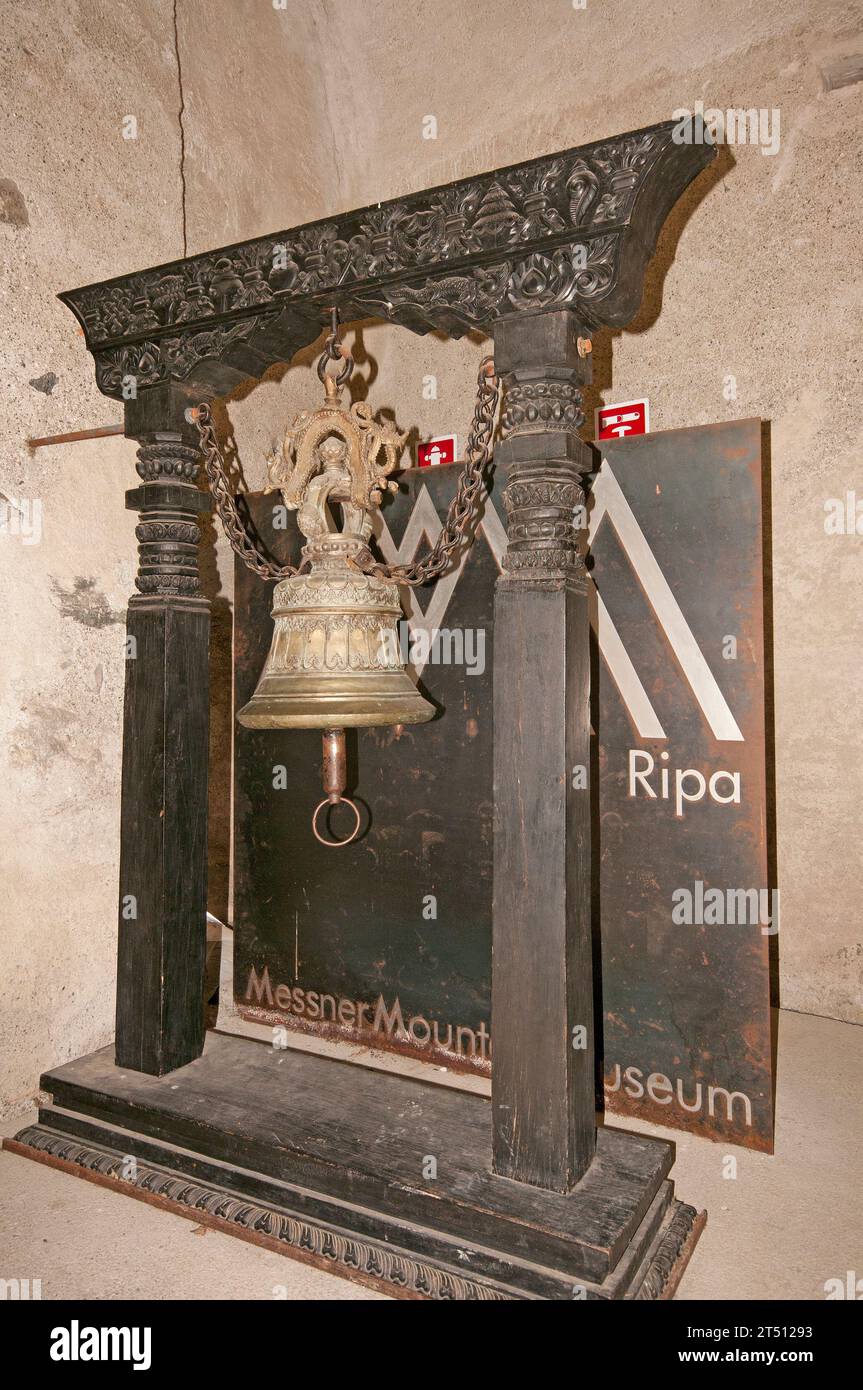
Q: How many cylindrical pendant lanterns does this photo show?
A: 0